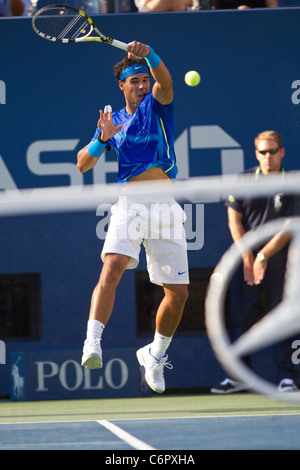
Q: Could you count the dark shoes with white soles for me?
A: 2